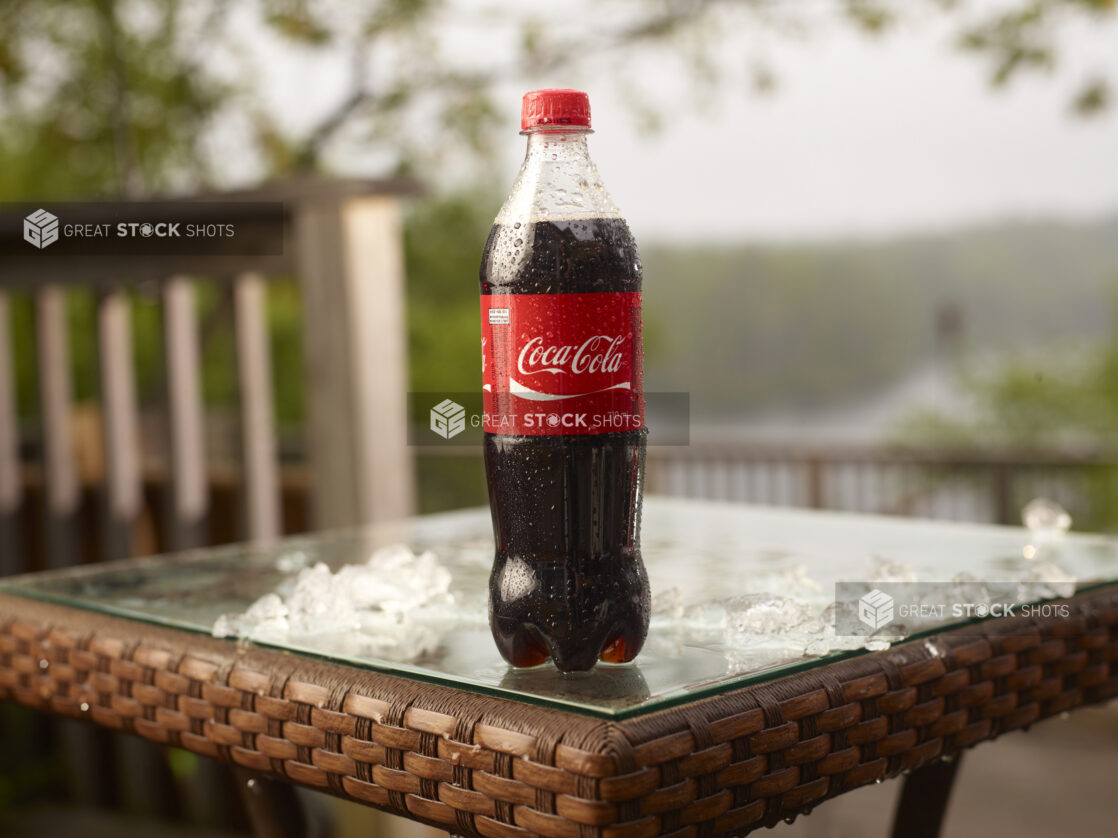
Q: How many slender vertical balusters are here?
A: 5